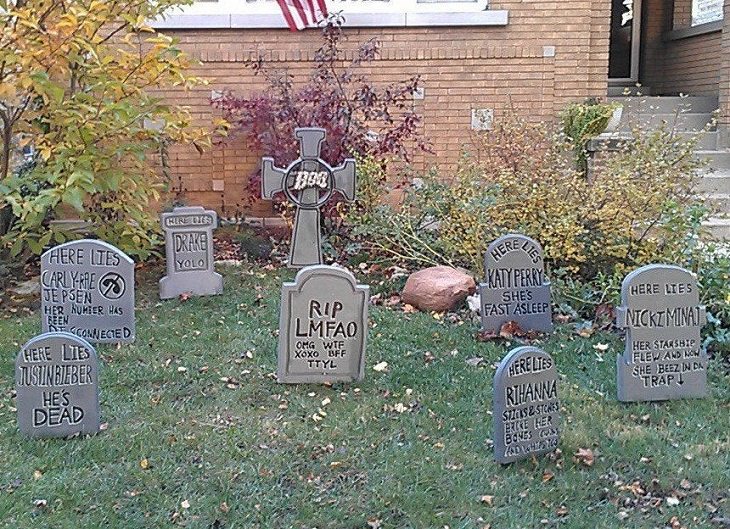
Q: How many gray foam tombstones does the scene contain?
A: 8